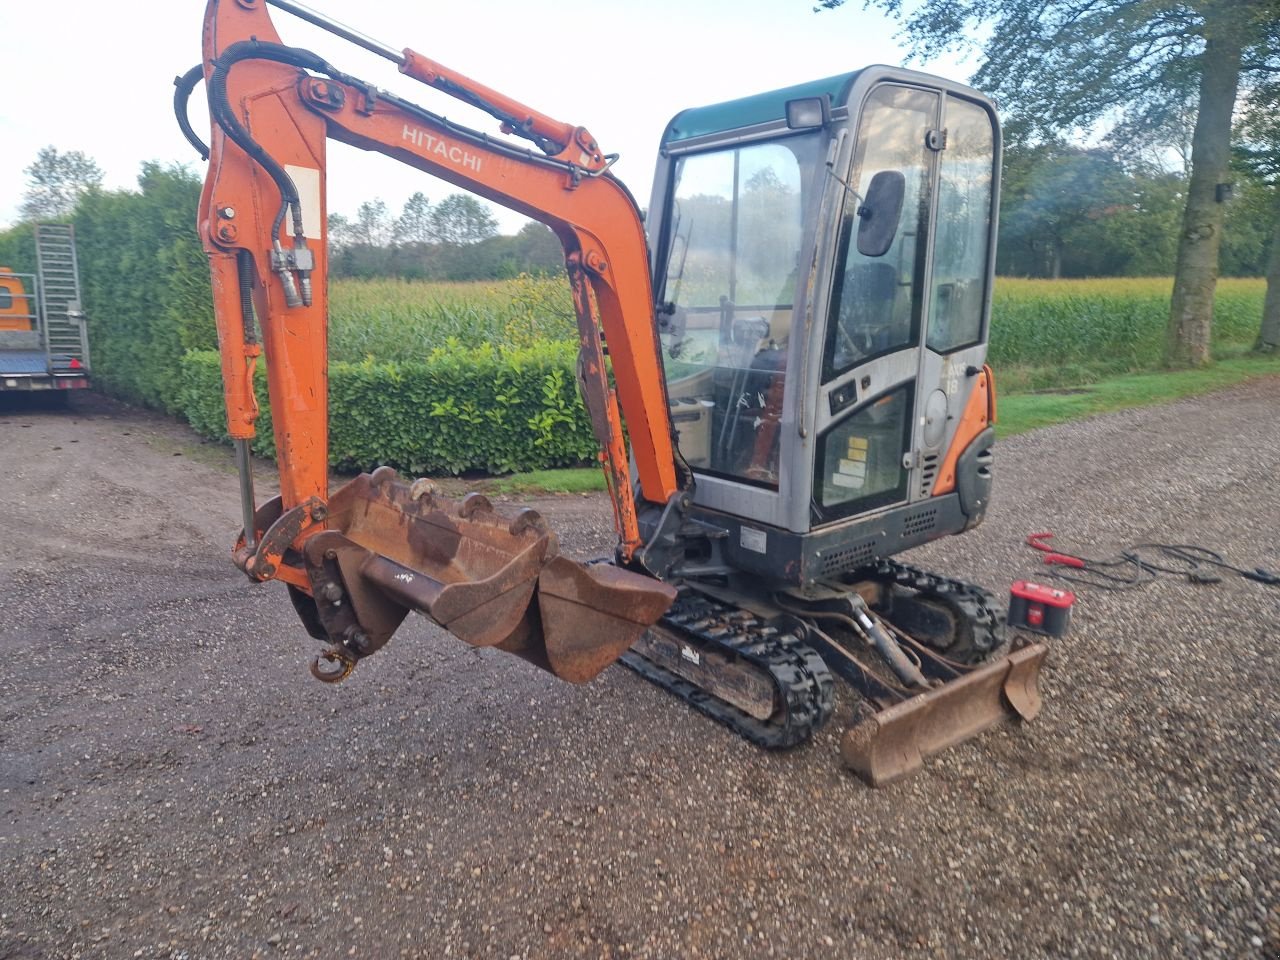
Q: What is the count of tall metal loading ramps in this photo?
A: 1